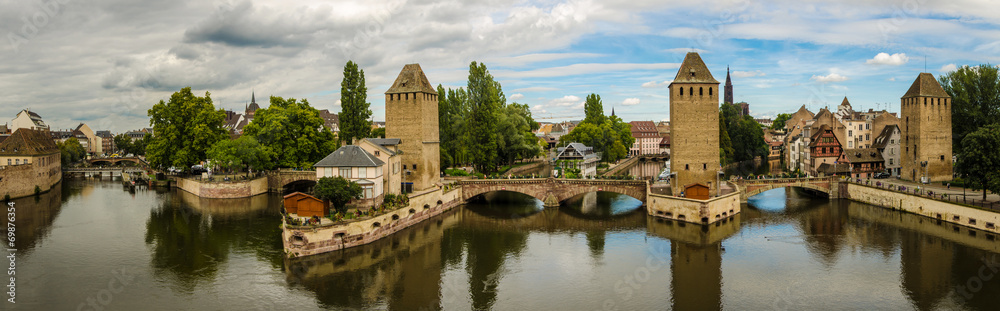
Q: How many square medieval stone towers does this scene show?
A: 3